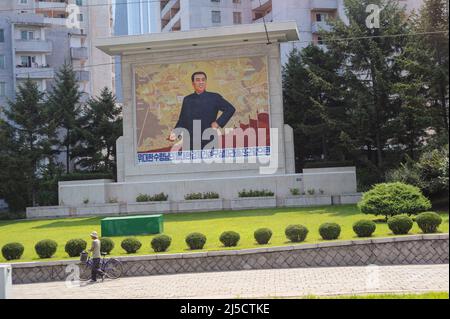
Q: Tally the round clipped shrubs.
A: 14